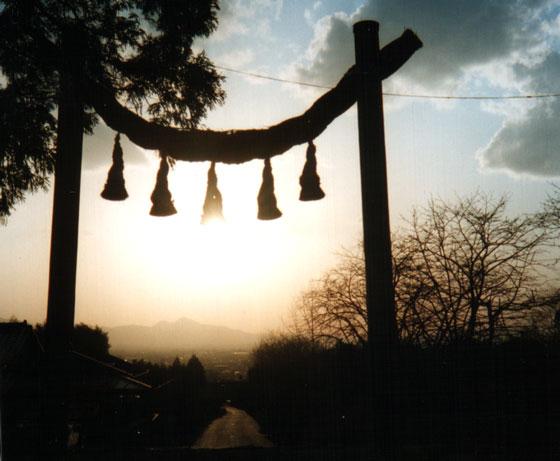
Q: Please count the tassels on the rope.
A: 5